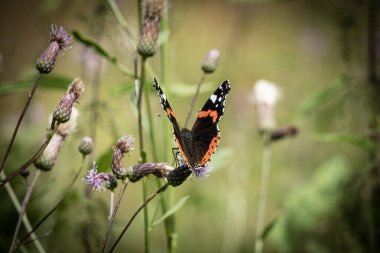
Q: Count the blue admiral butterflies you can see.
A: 0